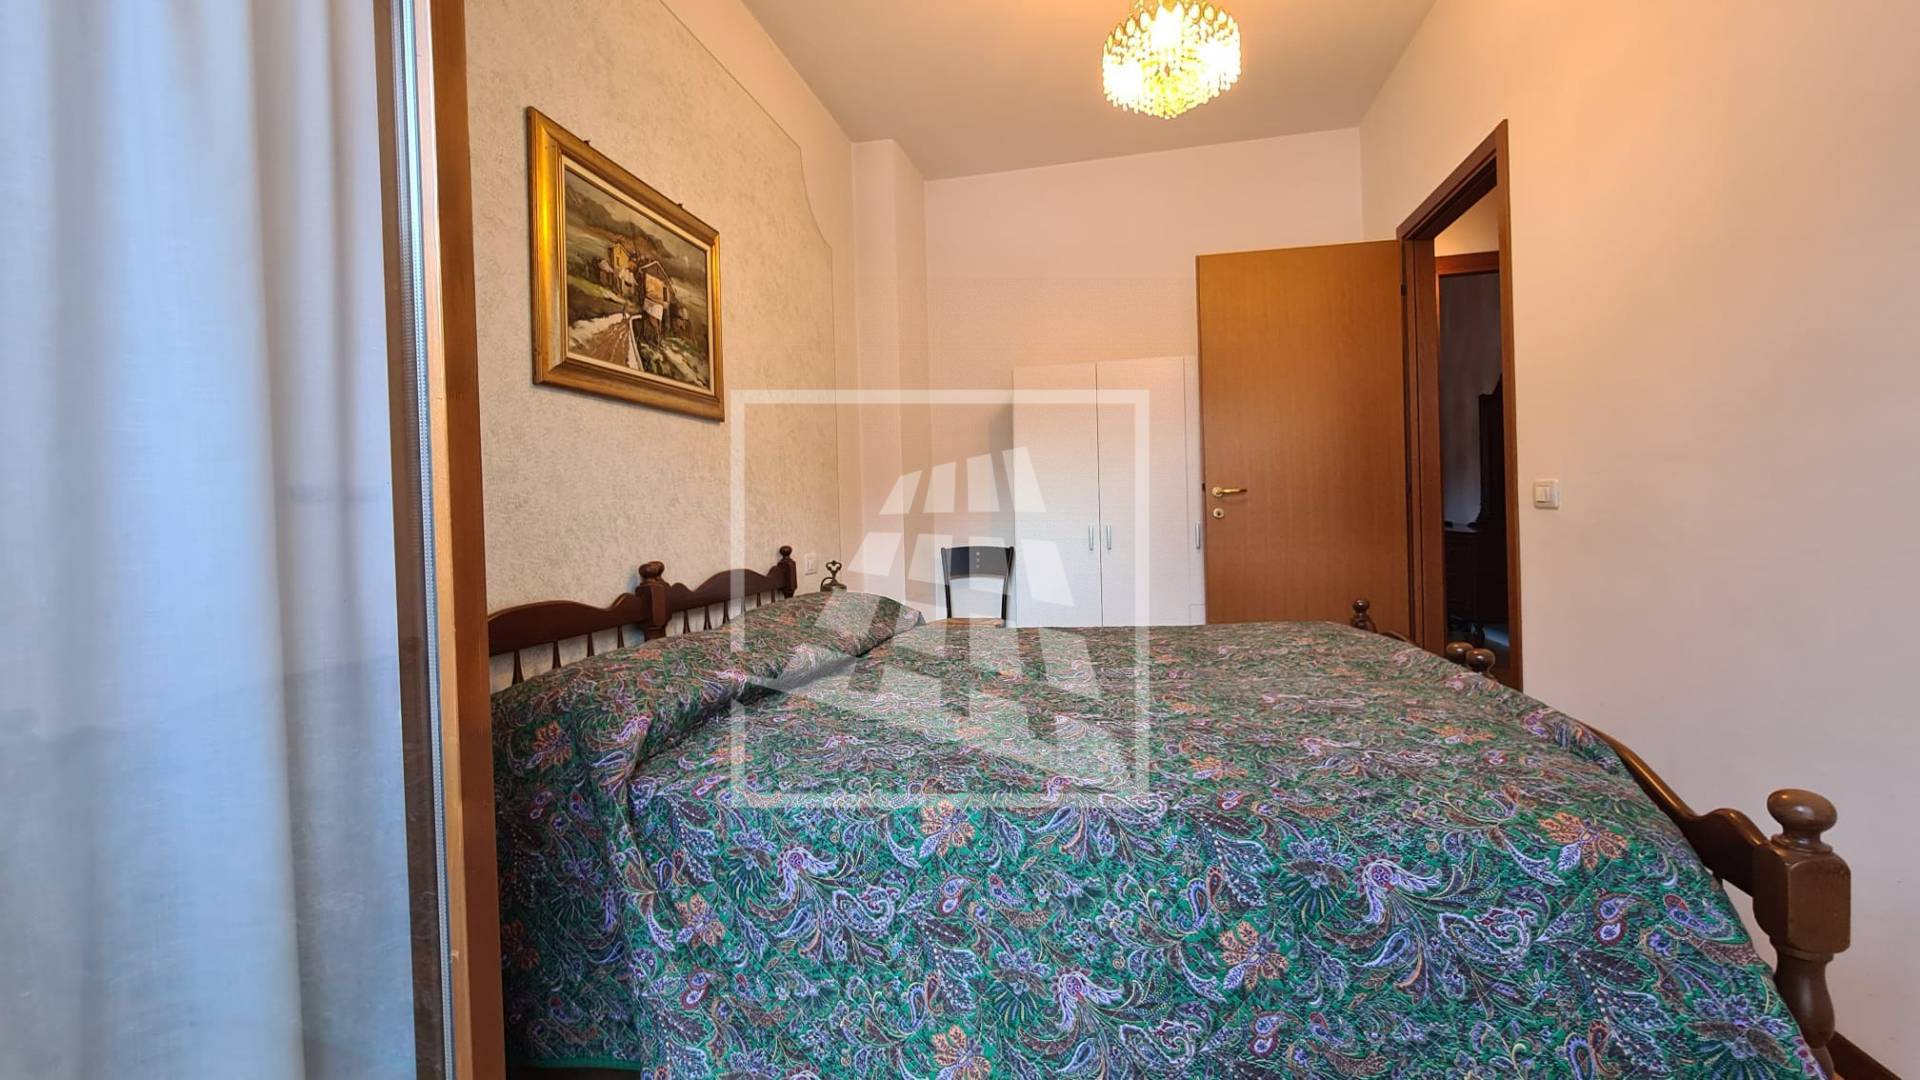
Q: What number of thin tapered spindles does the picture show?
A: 10